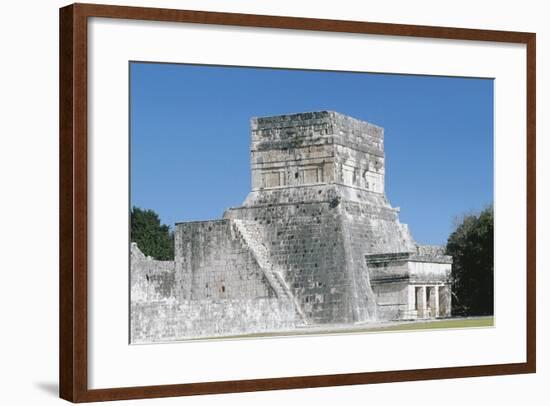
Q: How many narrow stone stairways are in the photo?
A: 1